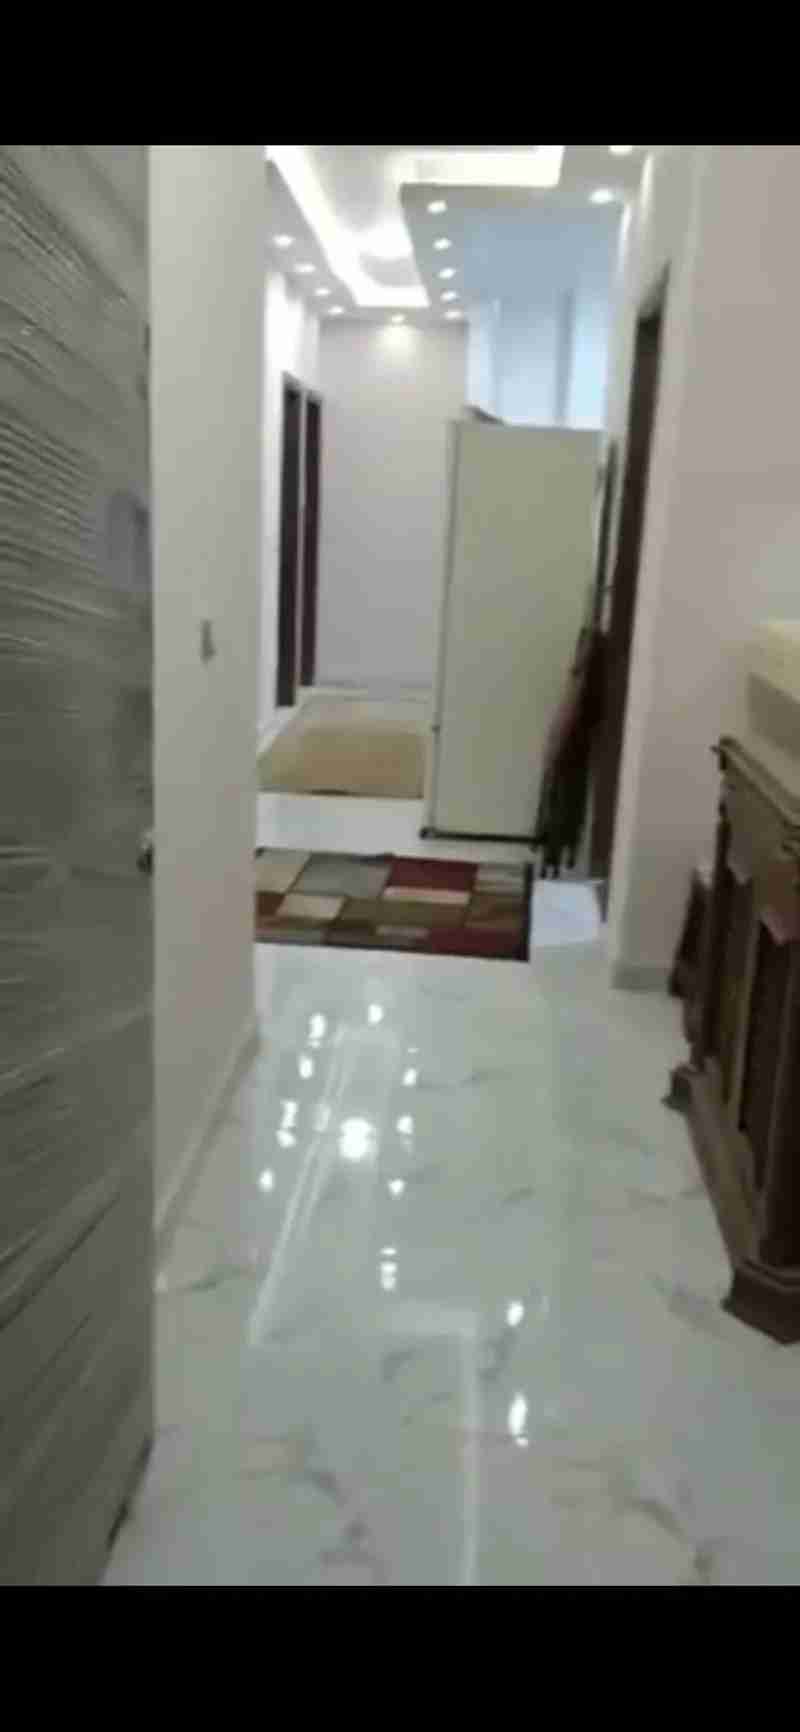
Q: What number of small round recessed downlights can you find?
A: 12